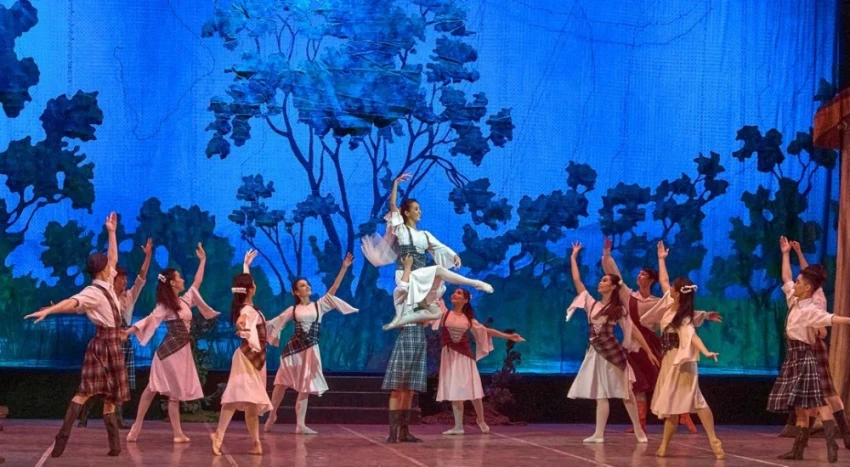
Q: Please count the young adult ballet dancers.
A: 13